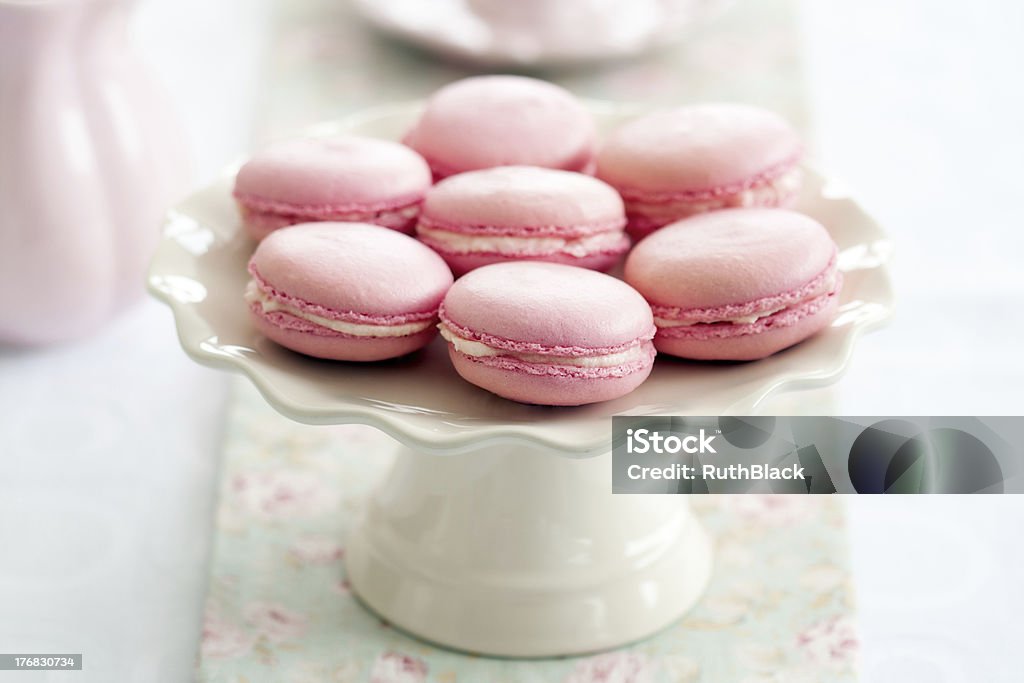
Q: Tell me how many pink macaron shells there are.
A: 14